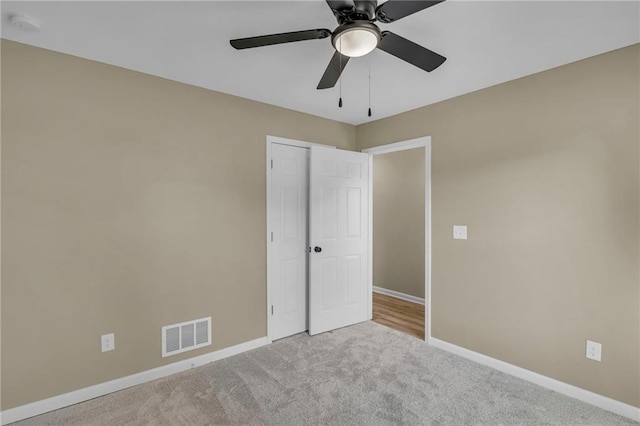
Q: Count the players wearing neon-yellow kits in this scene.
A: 0